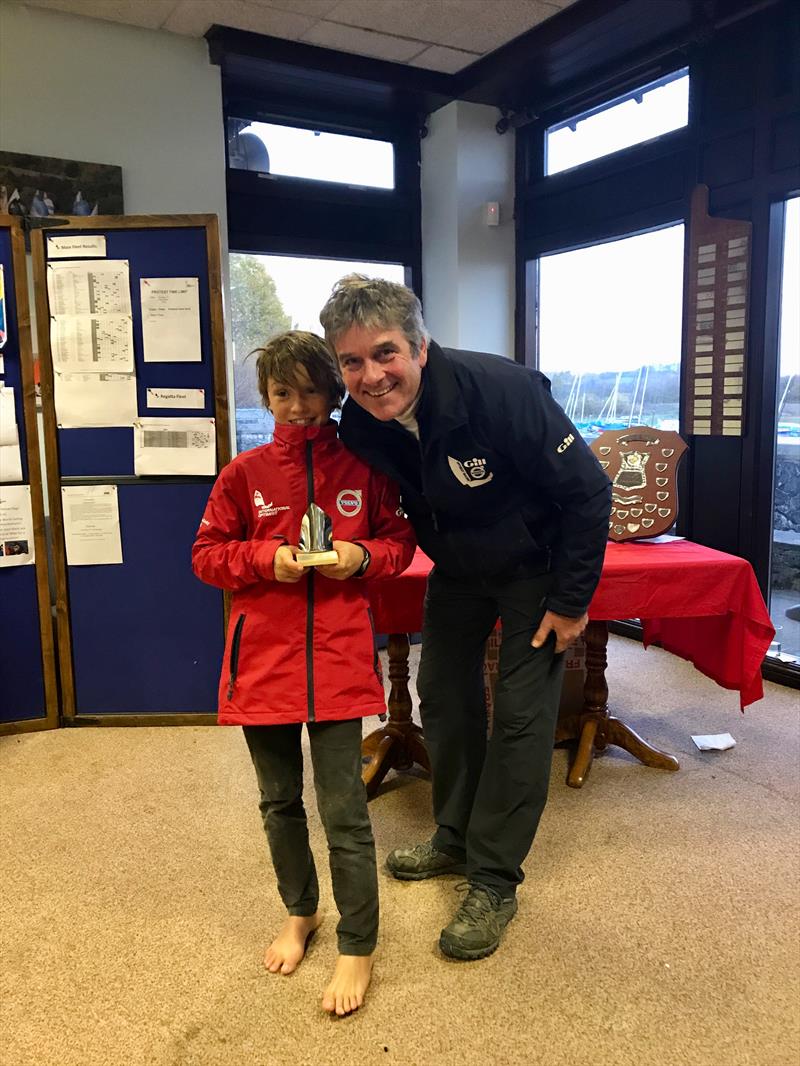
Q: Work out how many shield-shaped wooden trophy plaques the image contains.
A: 1